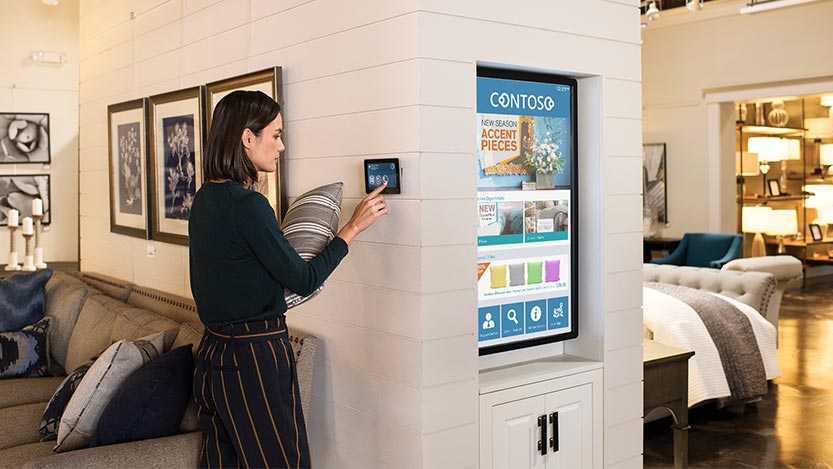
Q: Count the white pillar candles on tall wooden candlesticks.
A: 3